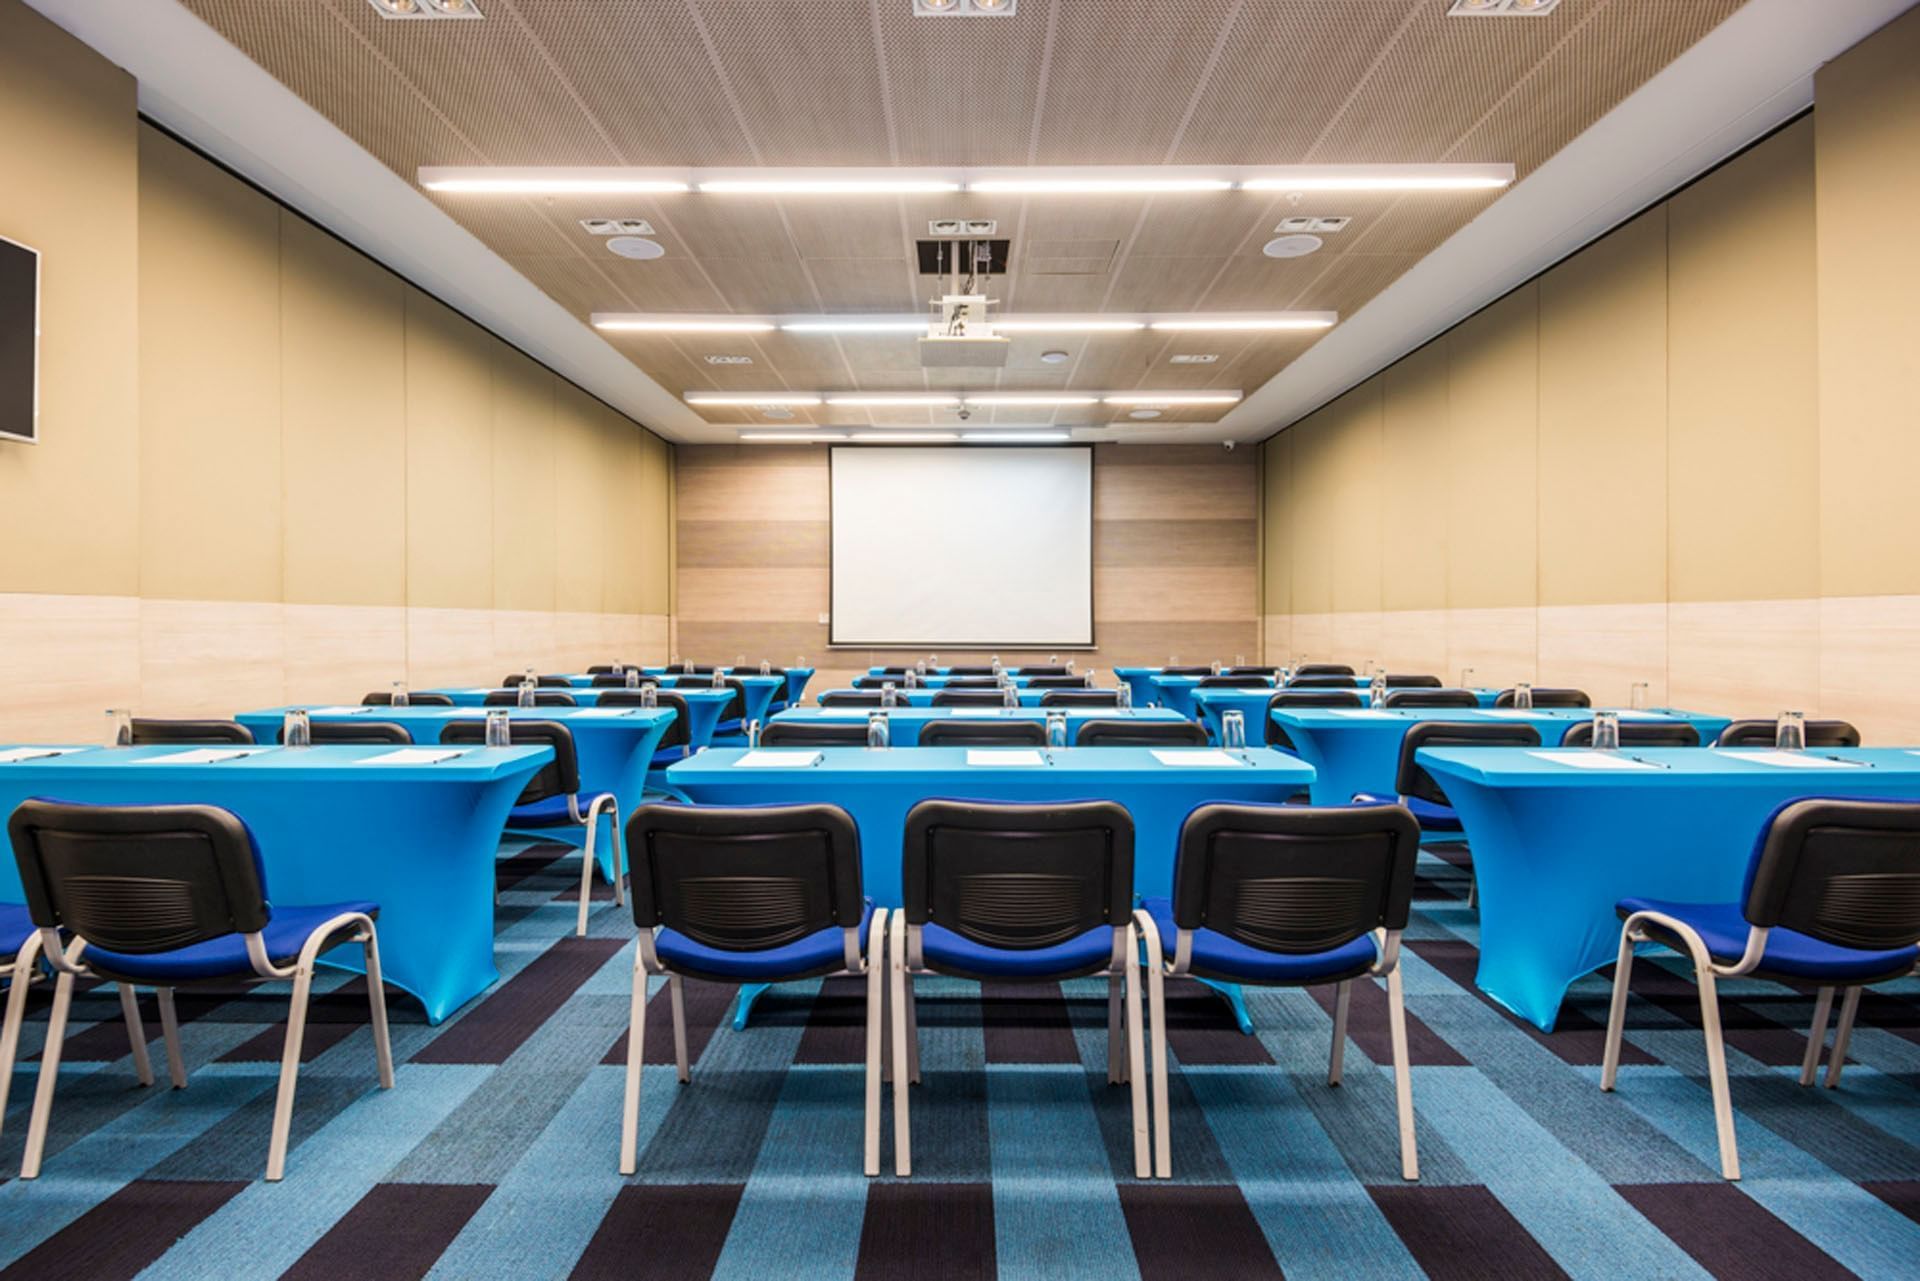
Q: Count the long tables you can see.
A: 15